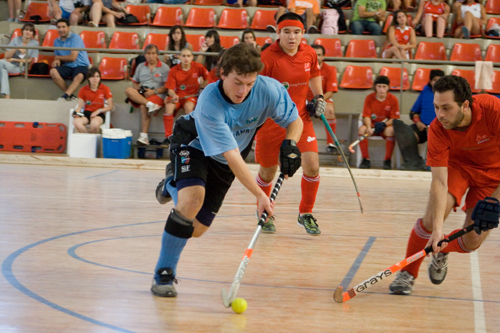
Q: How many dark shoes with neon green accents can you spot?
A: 2